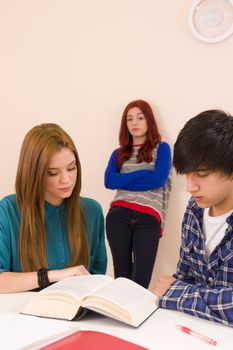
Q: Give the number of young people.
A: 3